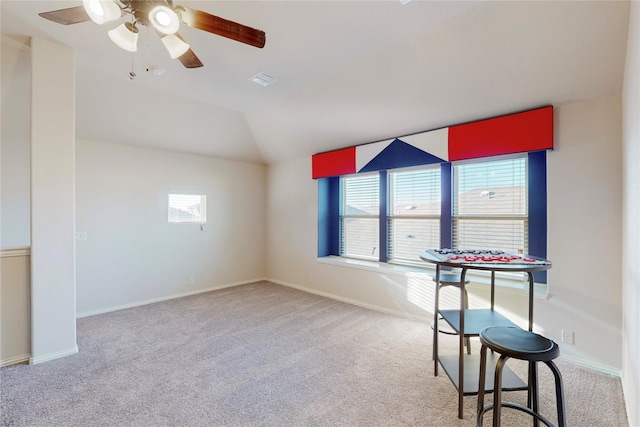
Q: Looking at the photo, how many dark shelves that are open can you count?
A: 2